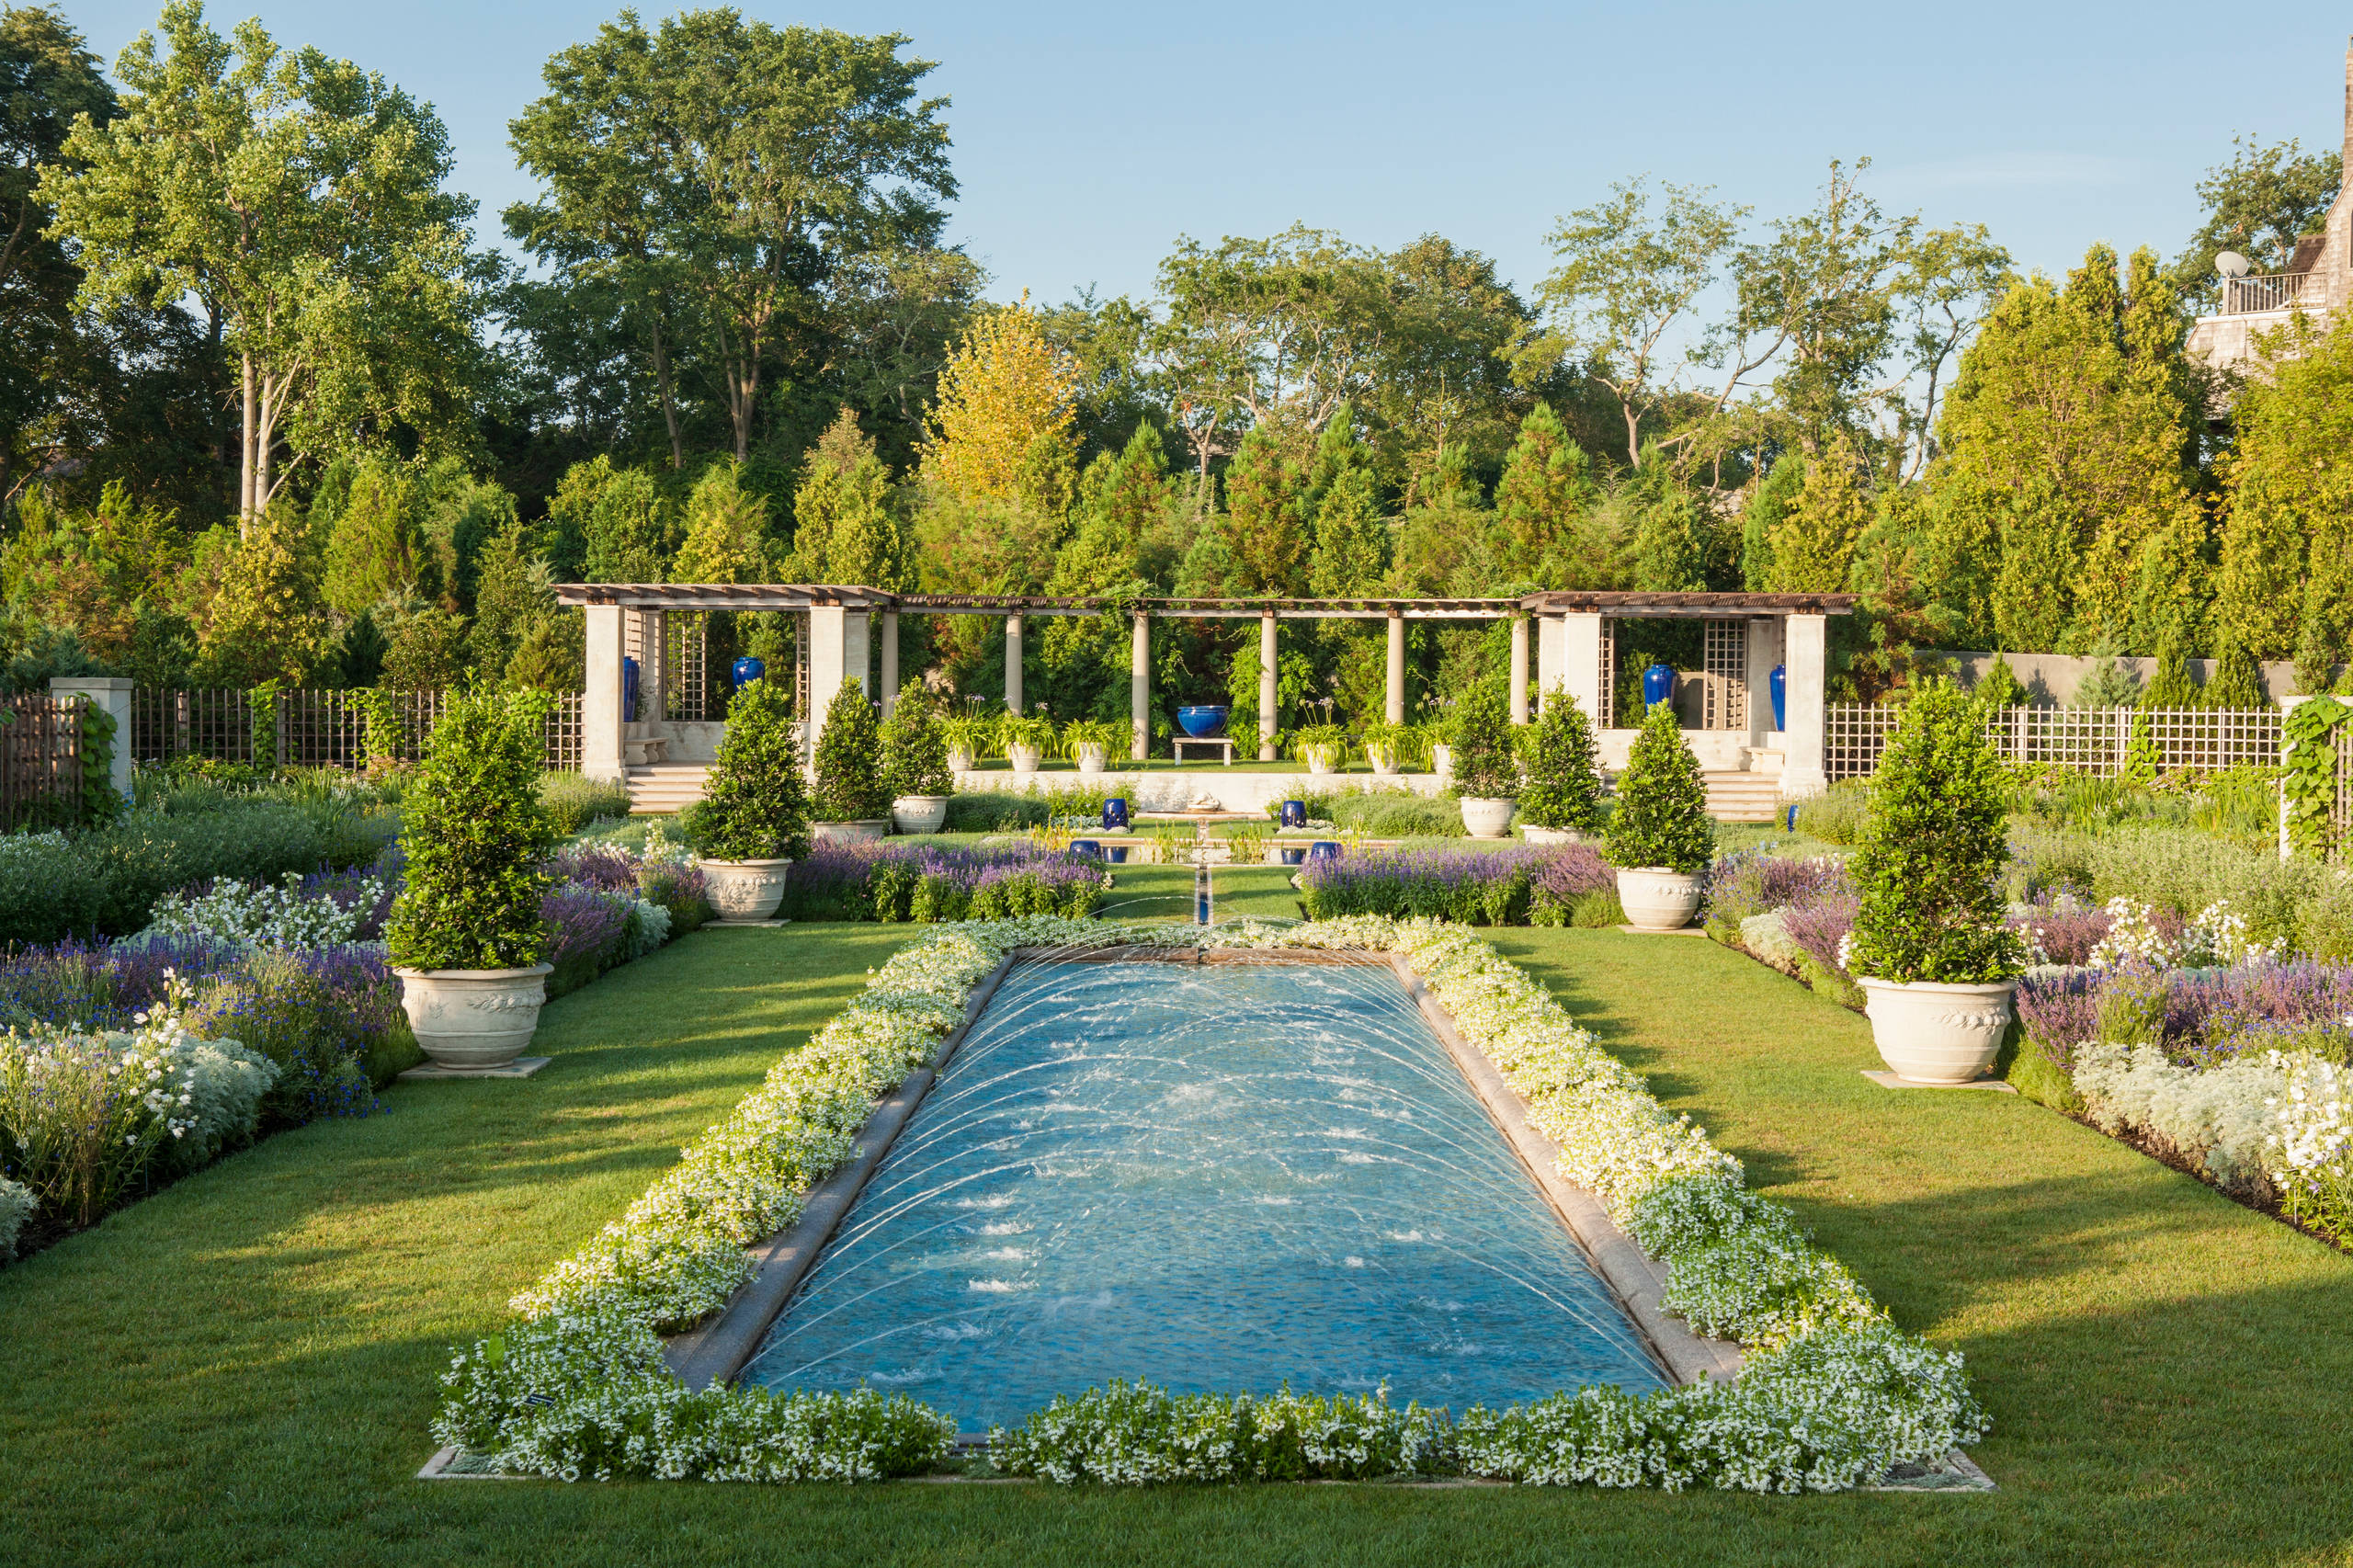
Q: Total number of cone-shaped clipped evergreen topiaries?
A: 8